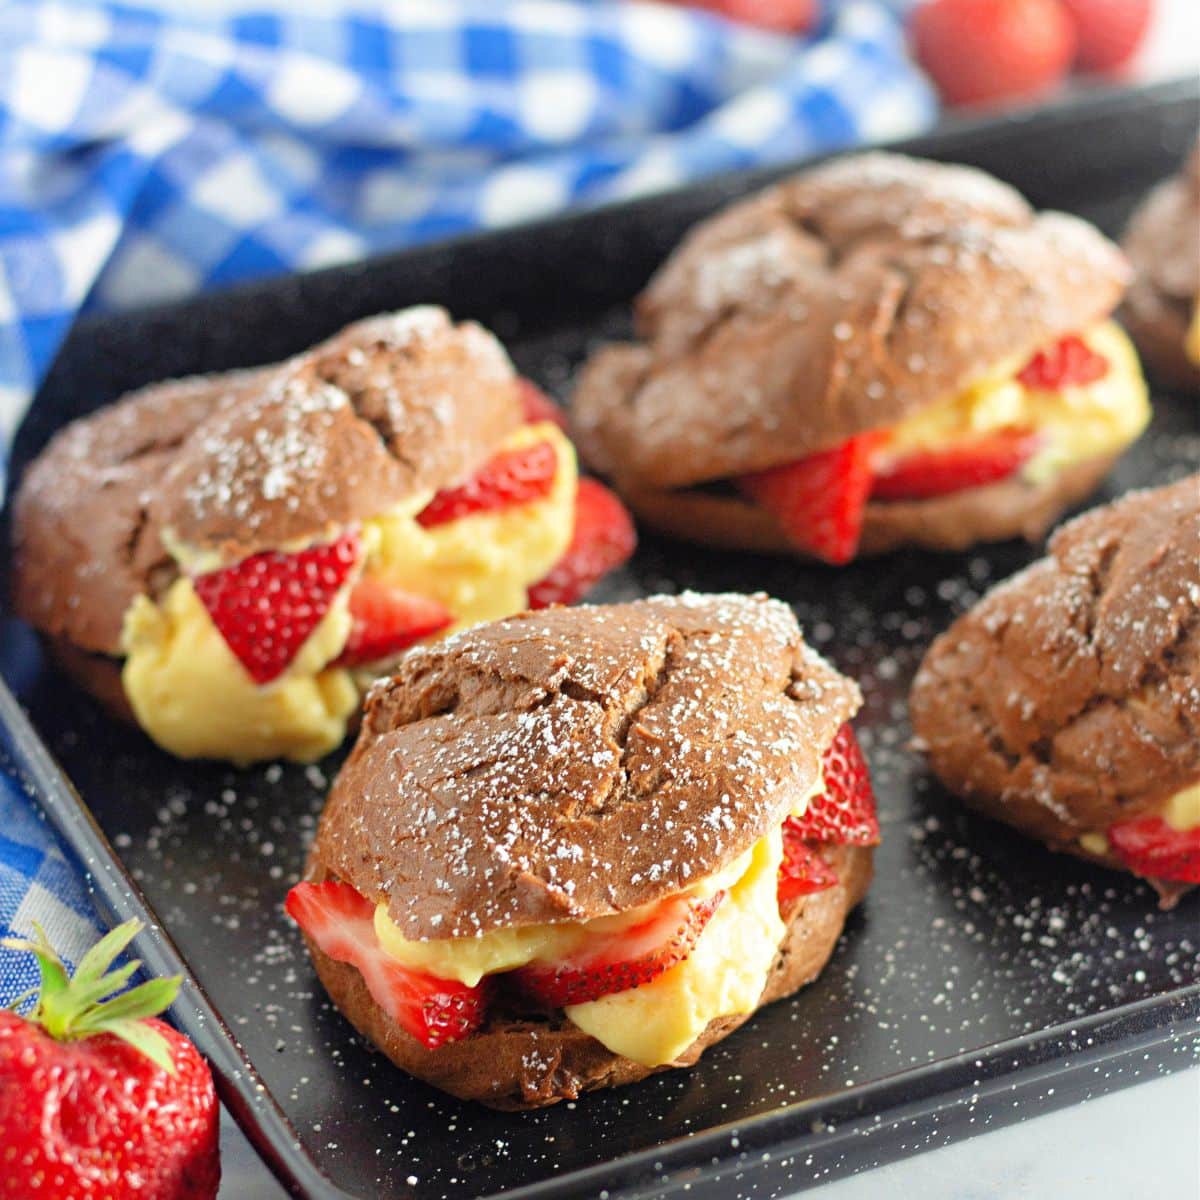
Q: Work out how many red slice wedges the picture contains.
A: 13